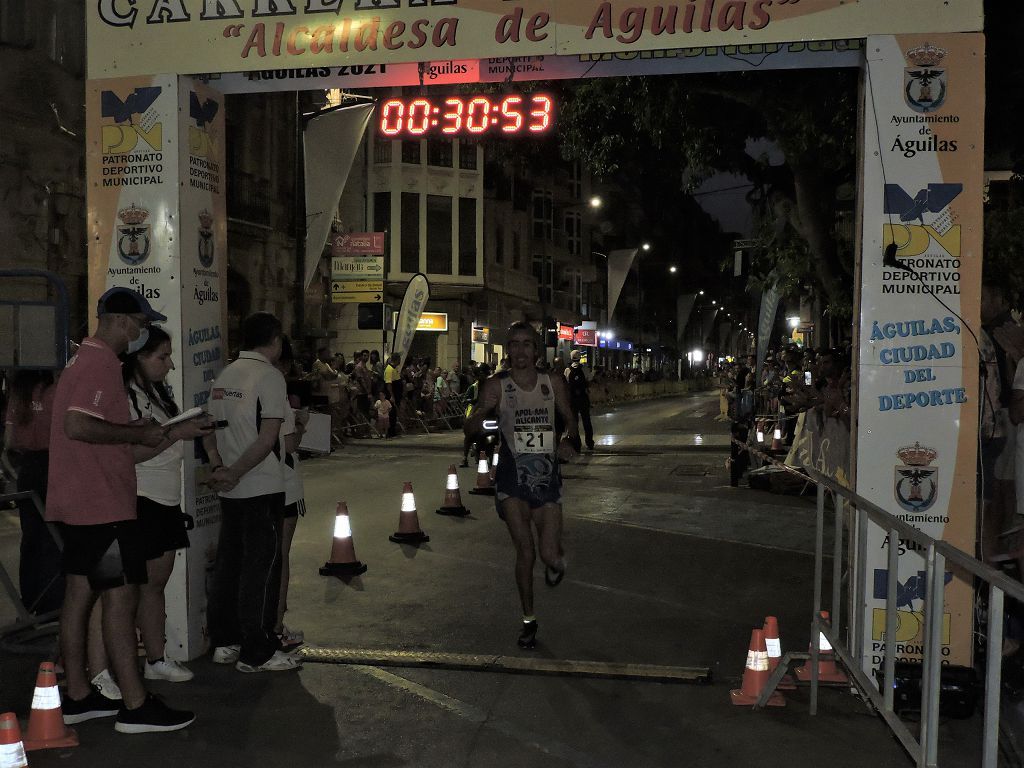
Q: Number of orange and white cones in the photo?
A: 12